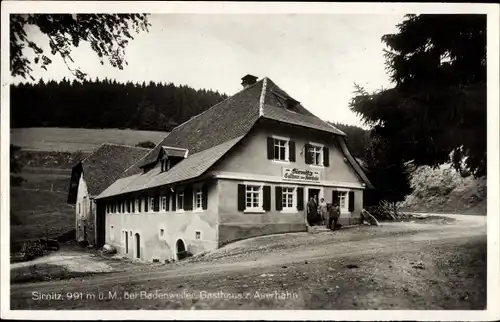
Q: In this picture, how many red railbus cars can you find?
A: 0